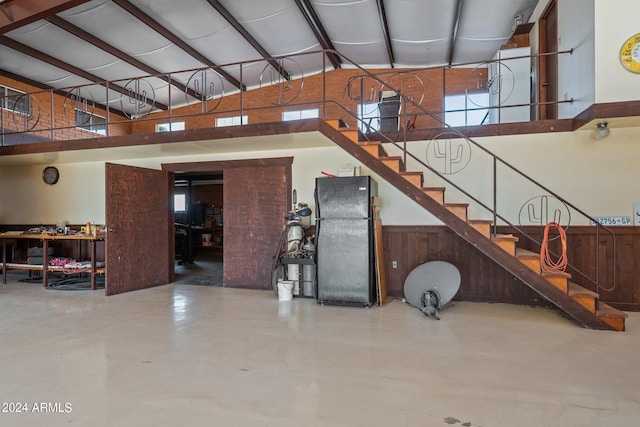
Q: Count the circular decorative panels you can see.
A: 10